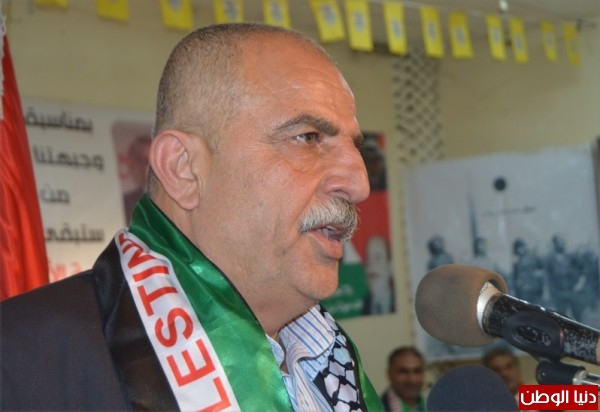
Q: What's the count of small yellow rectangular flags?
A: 14